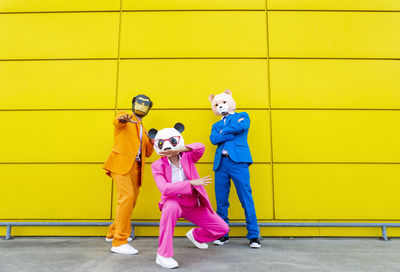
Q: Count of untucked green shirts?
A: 0